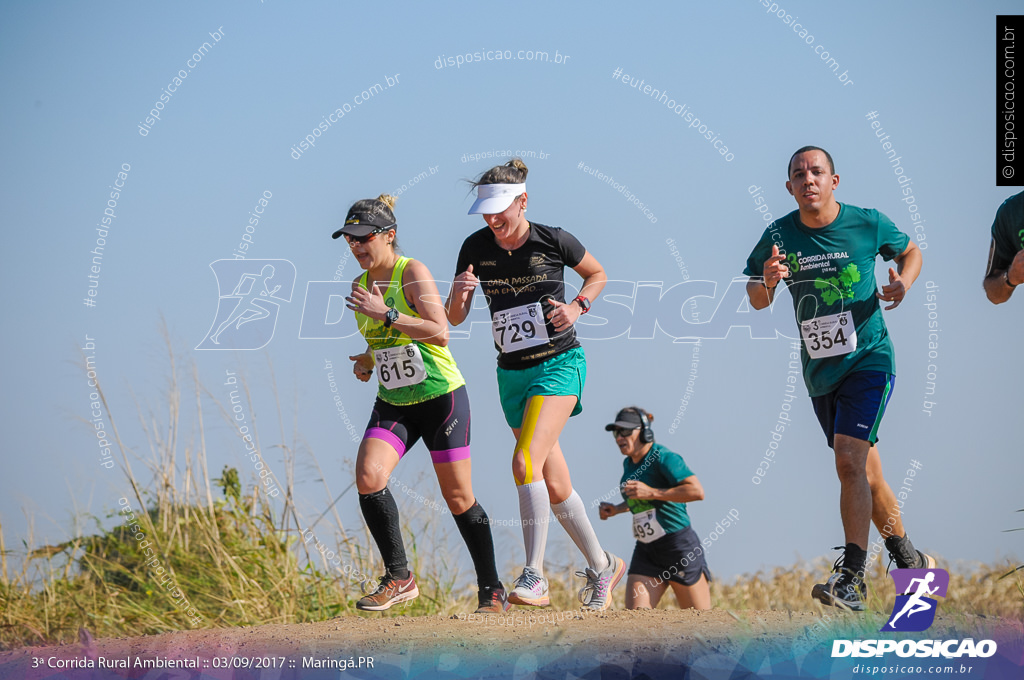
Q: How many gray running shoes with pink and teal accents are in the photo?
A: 2